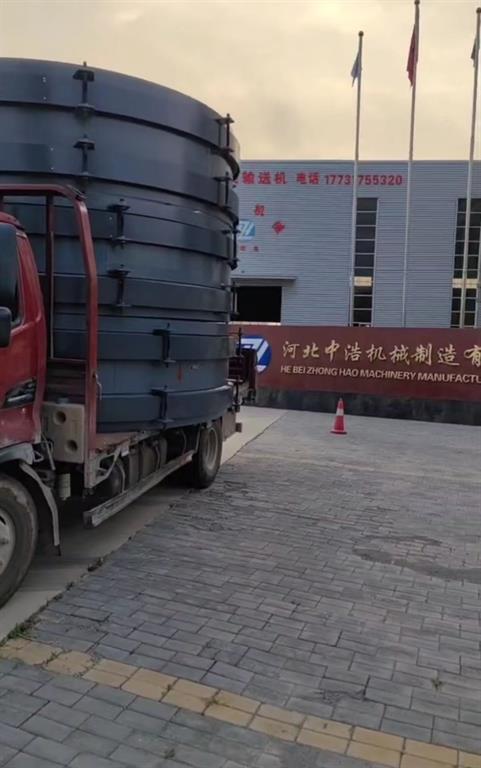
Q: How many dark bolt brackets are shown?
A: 12